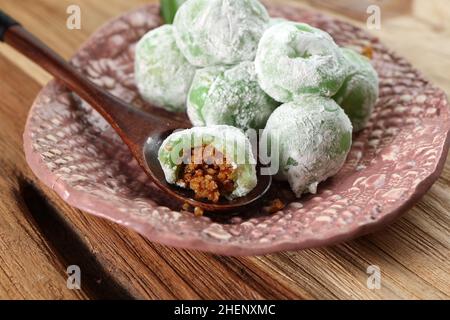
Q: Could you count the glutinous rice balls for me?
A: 7